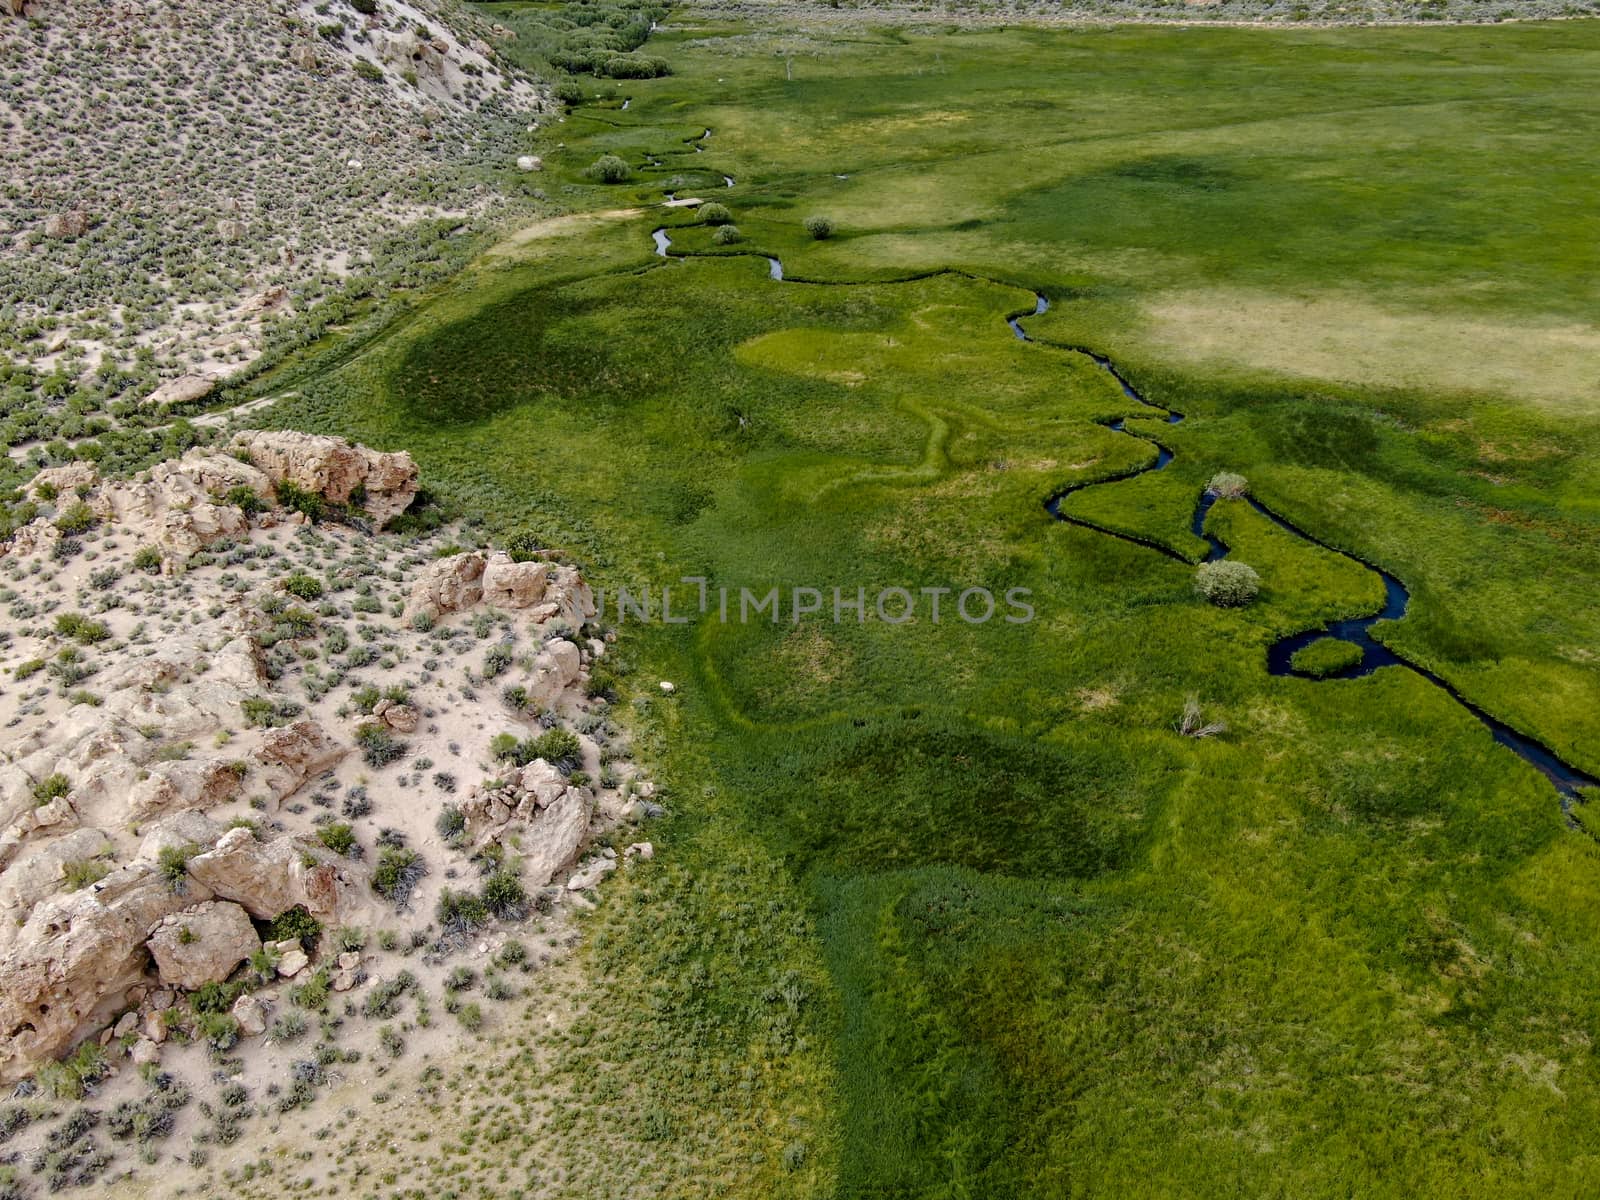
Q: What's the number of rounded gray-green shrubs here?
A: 6